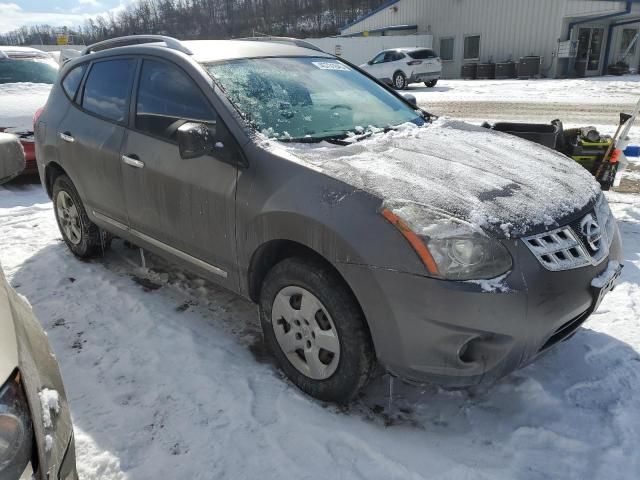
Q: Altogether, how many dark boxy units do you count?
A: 4